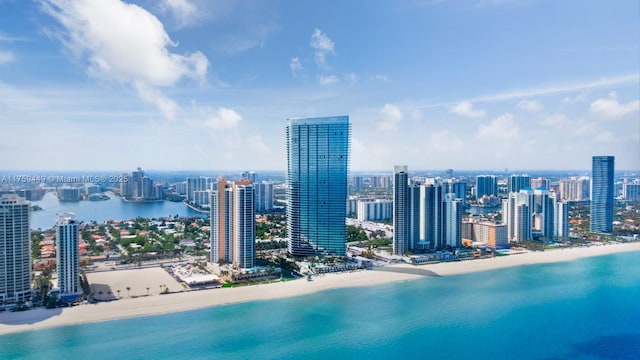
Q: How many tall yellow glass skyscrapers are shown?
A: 0